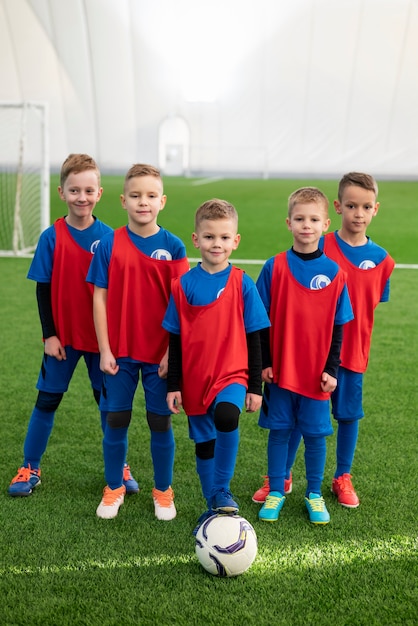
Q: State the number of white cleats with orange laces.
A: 2